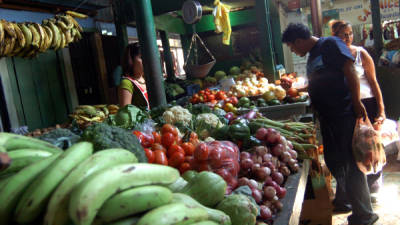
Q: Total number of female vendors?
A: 1